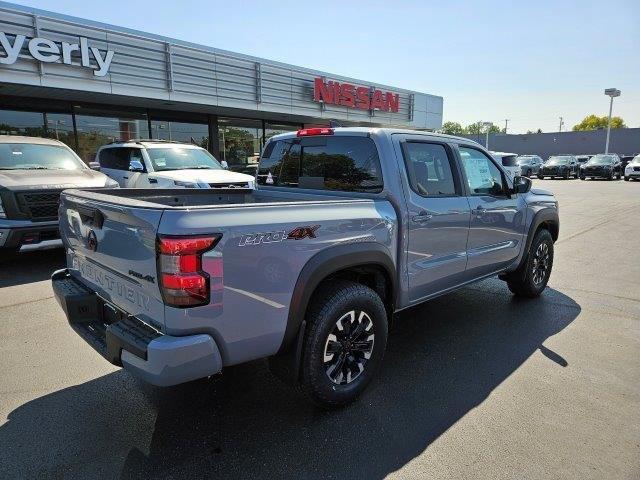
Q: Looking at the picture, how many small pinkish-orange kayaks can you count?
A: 0